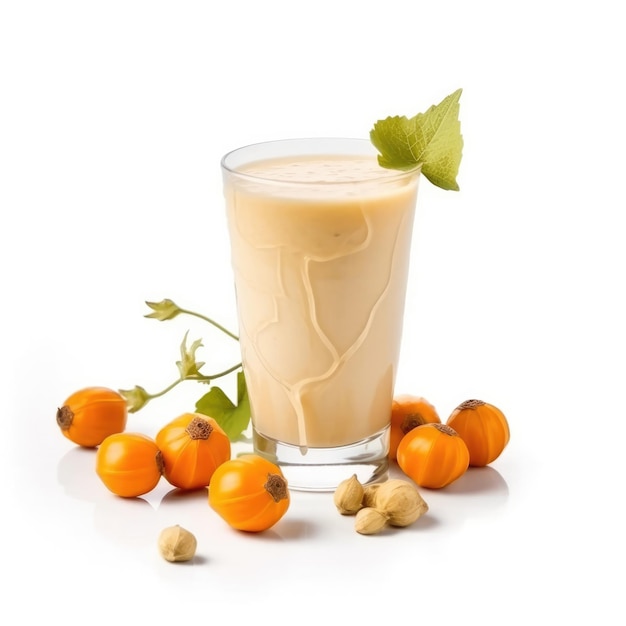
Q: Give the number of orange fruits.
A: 7